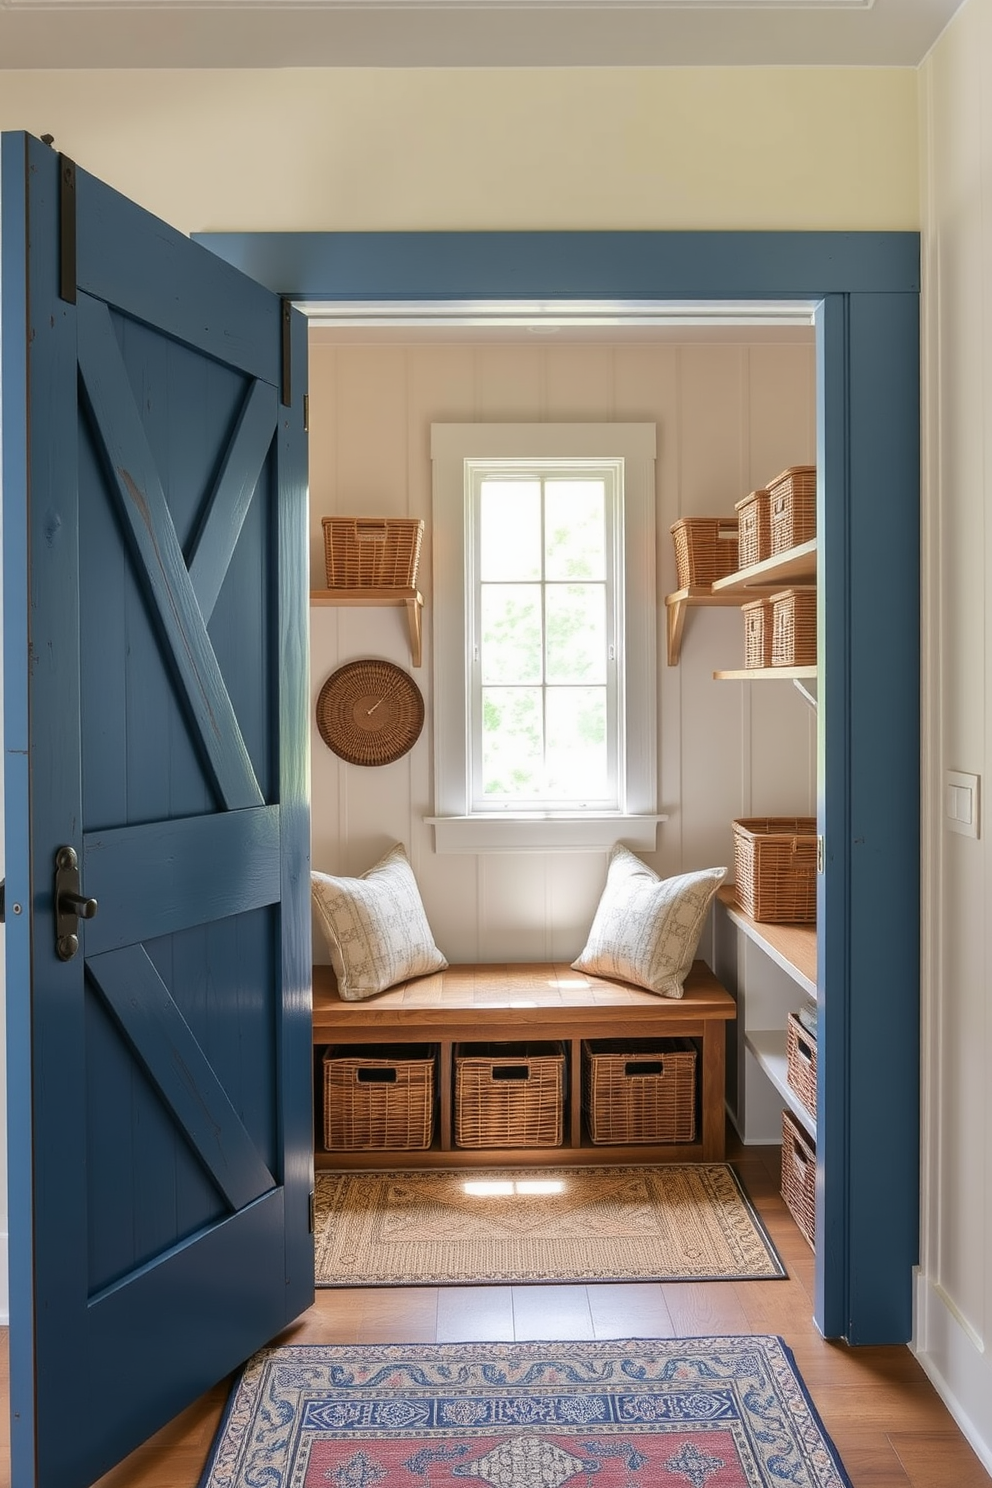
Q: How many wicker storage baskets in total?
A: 12